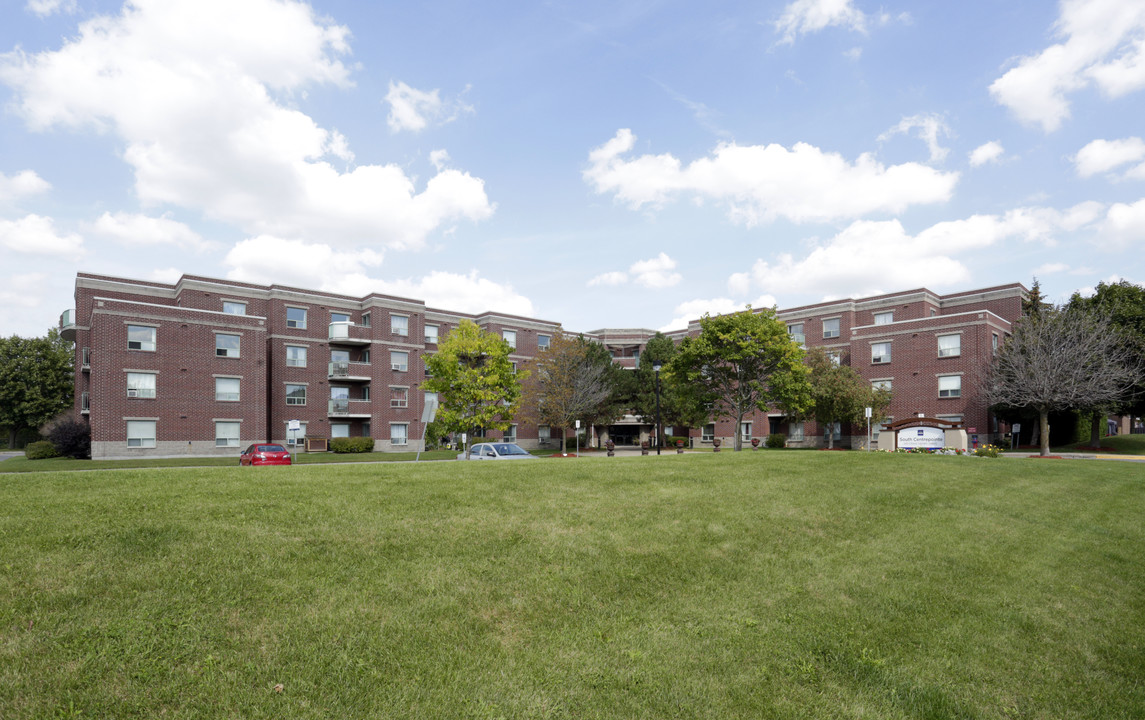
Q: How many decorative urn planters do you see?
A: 5